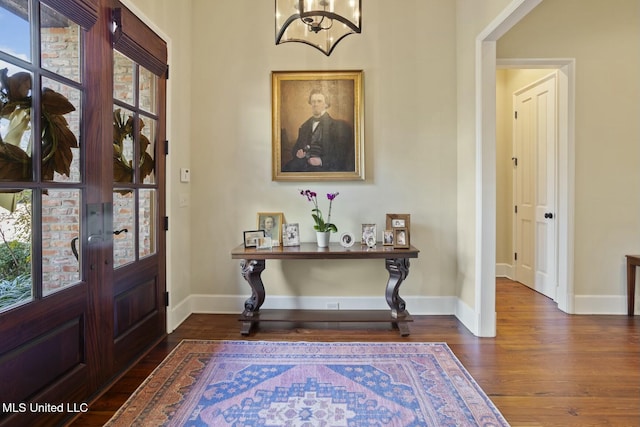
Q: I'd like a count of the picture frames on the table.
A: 10